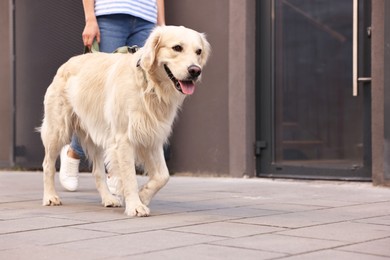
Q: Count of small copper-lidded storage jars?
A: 0